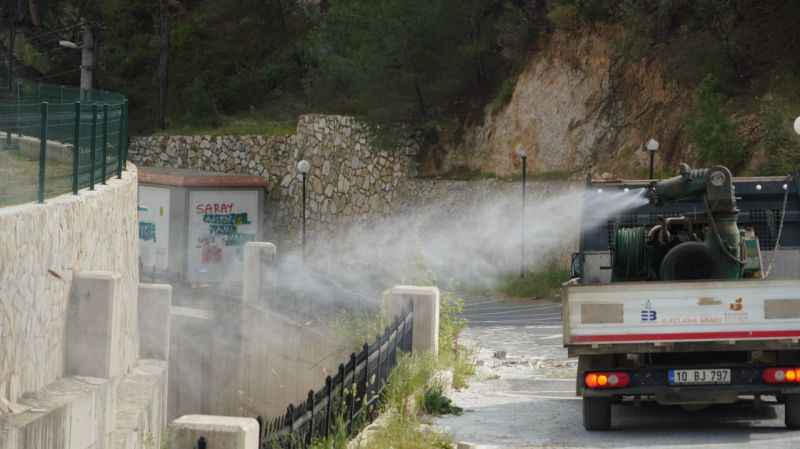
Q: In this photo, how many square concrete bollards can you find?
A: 5